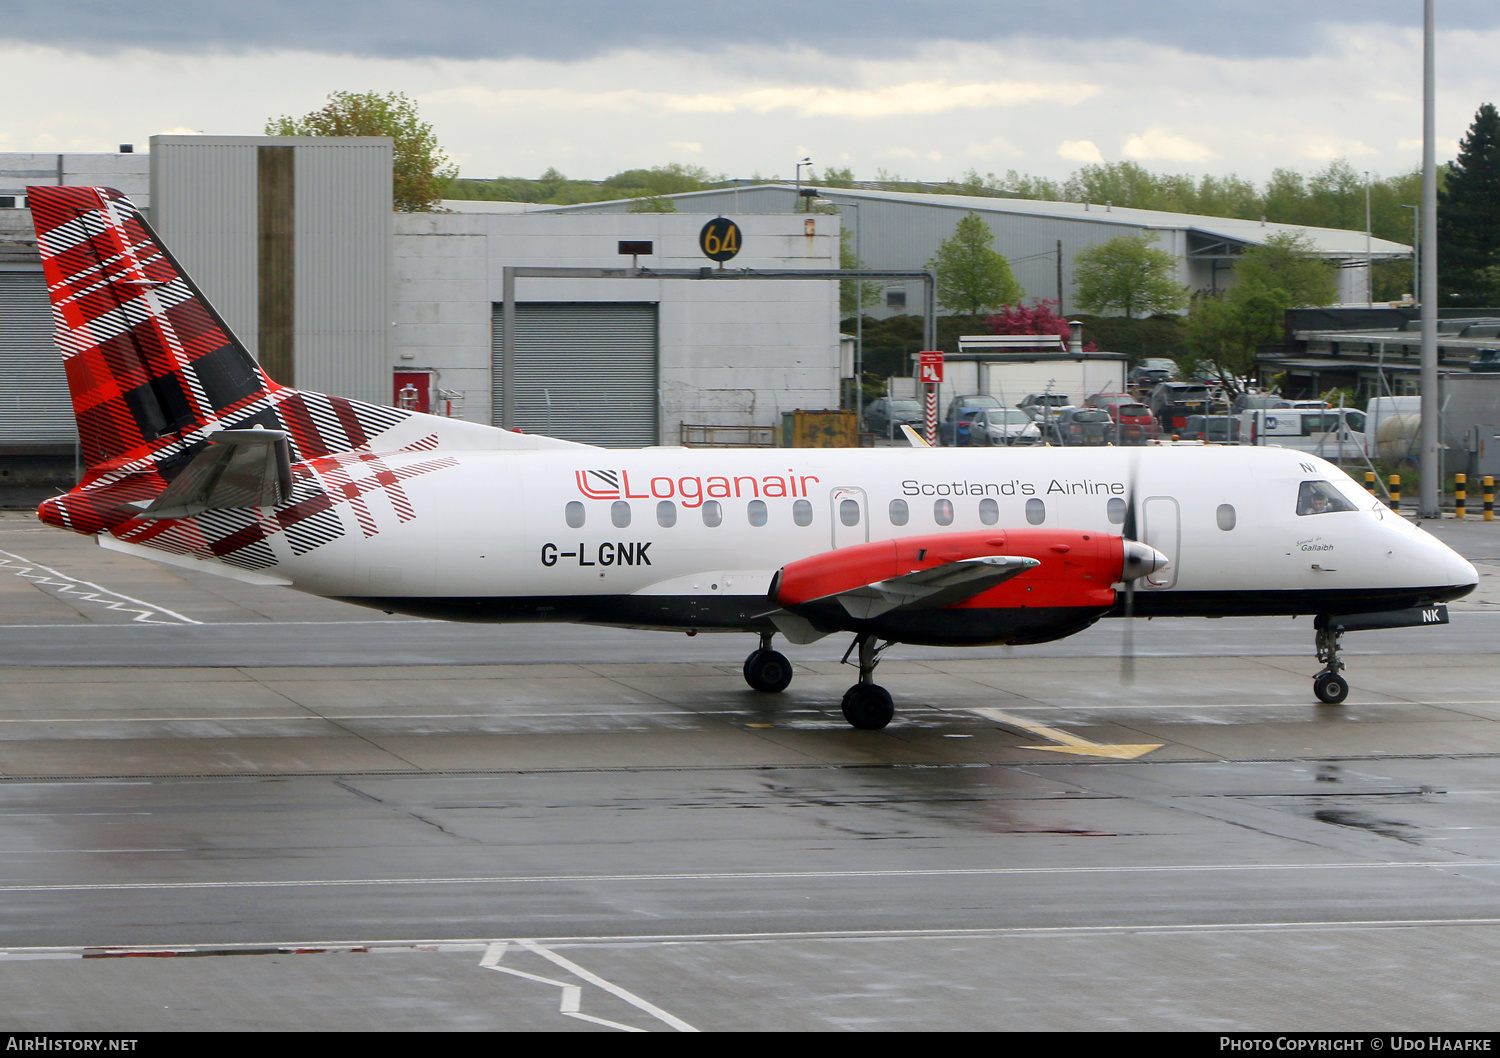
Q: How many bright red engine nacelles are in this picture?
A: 1